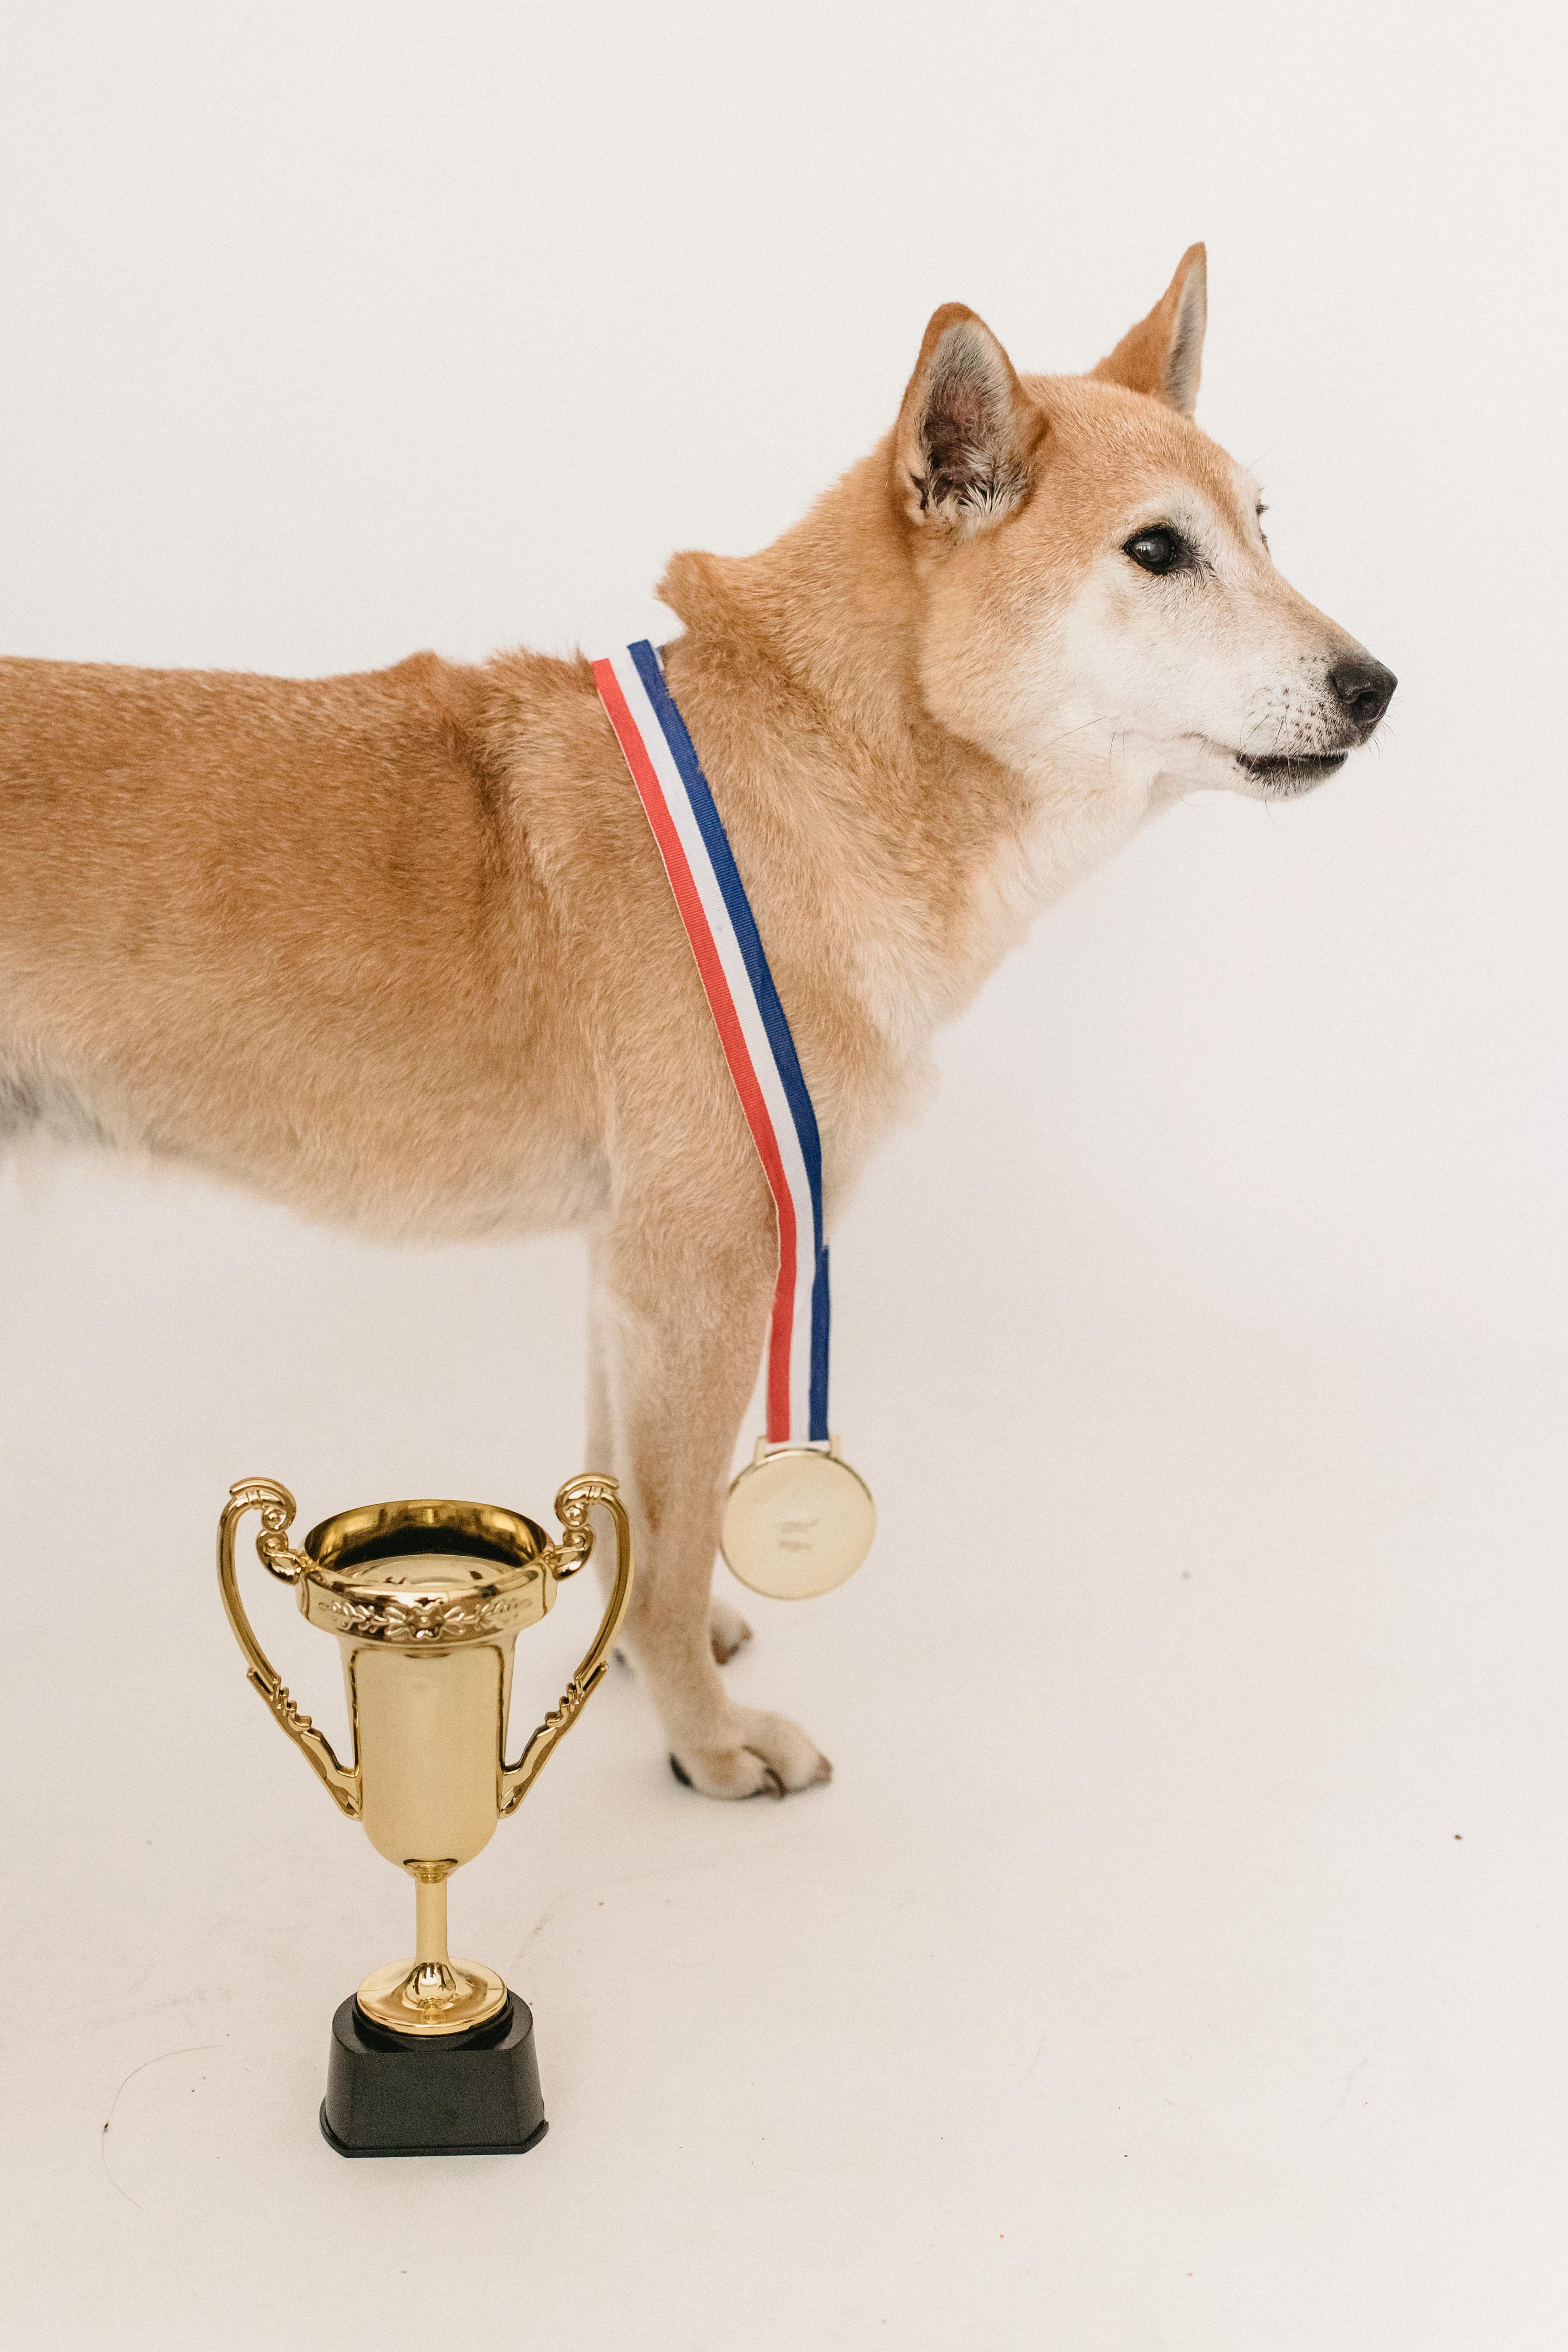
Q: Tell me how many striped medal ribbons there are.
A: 1